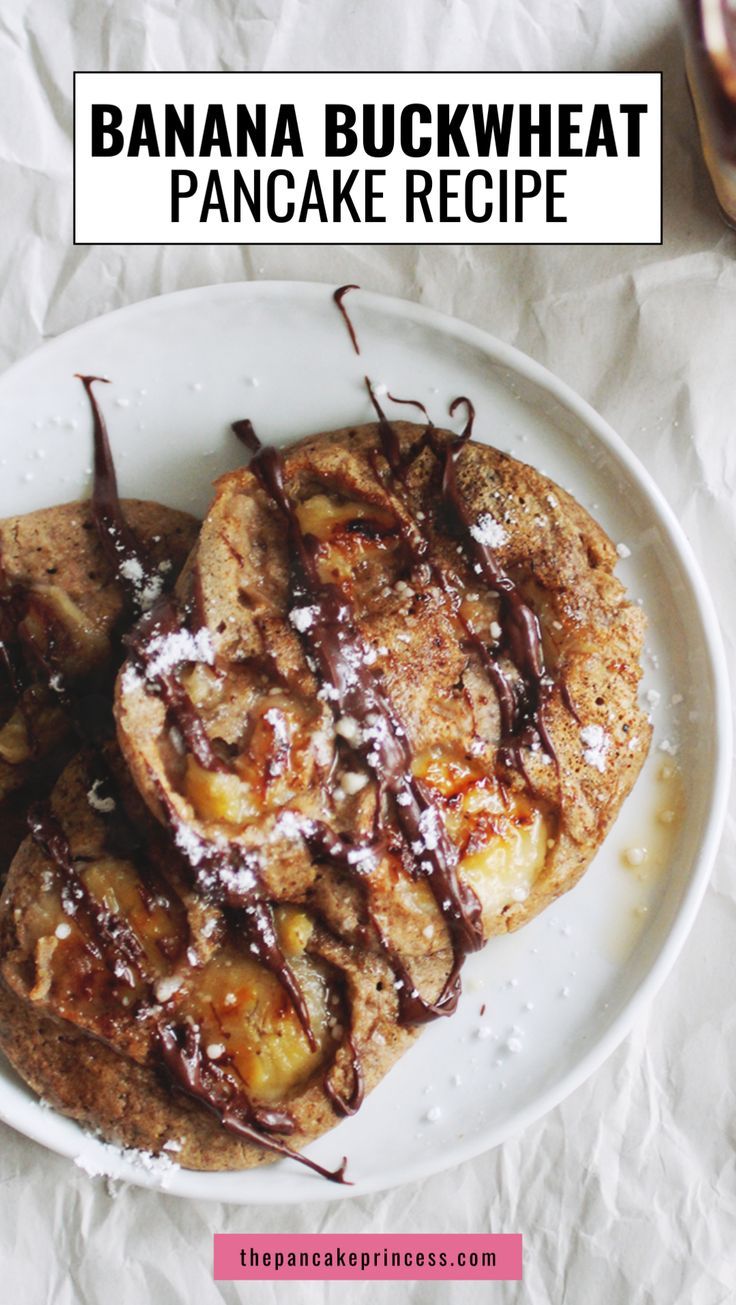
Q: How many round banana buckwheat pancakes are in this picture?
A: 3